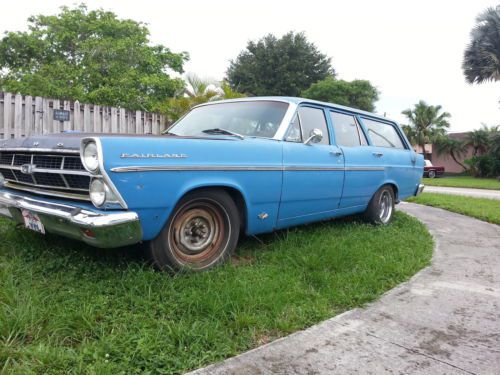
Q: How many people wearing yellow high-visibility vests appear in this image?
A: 0